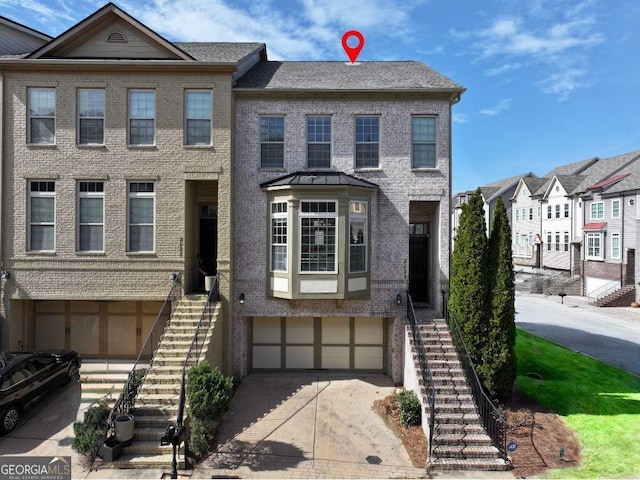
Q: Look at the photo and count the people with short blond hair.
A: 0